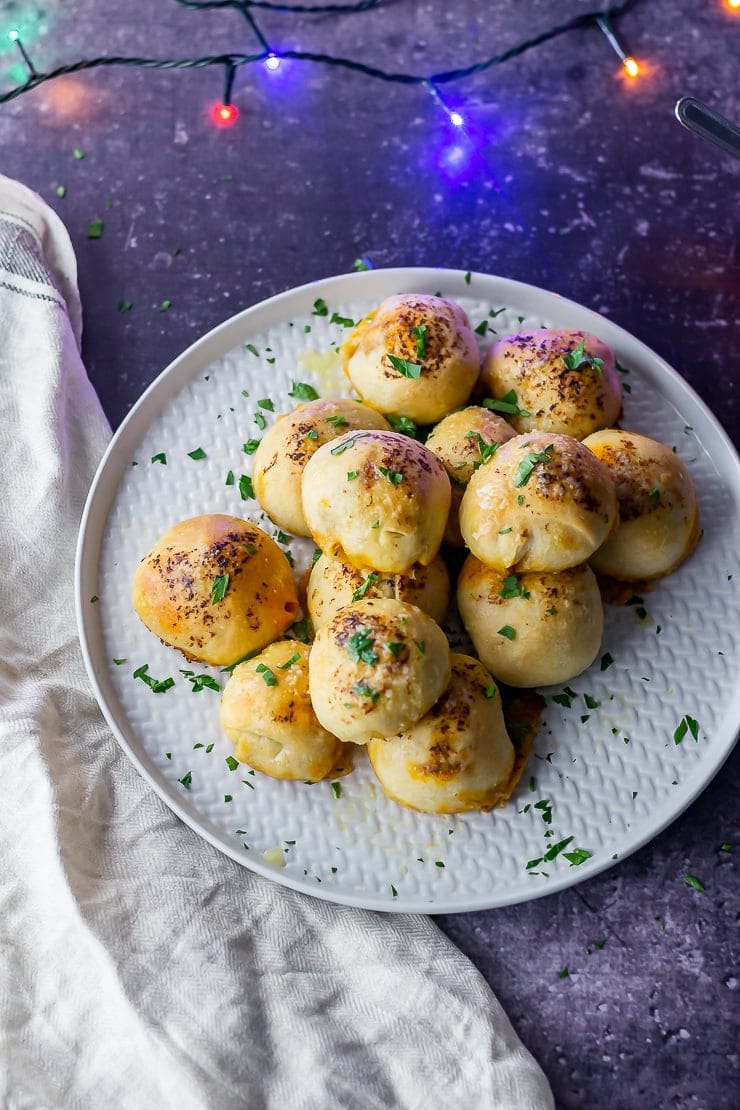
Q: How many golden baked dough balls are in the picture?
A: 13